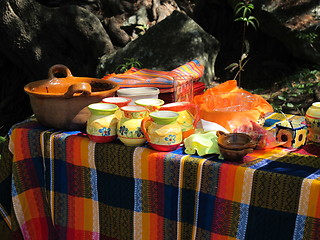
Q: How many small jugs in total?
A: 6